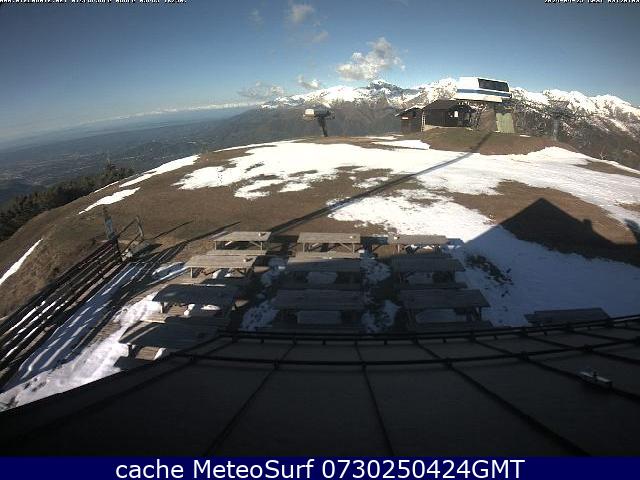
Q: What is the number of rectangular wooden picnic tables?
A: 11